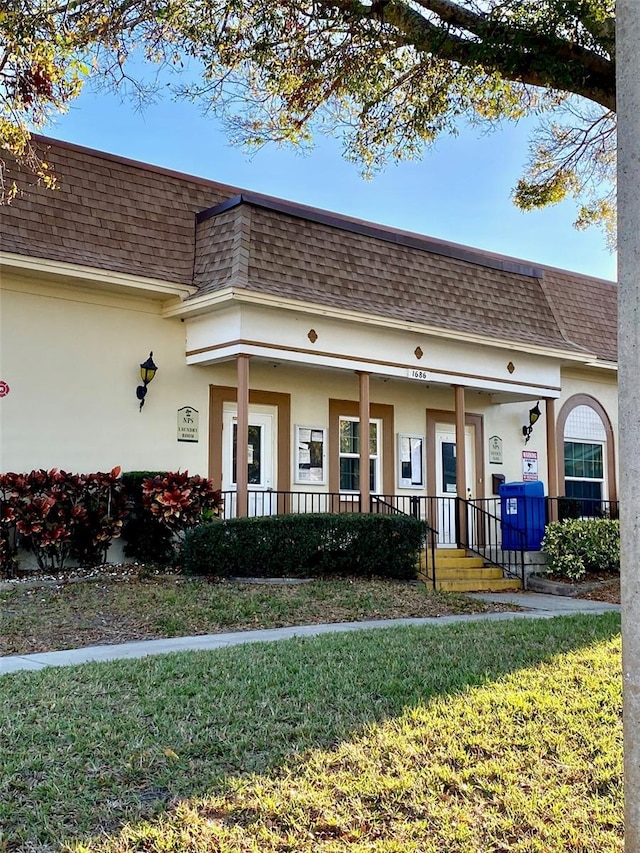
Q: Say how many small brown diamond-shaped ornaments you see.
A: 3